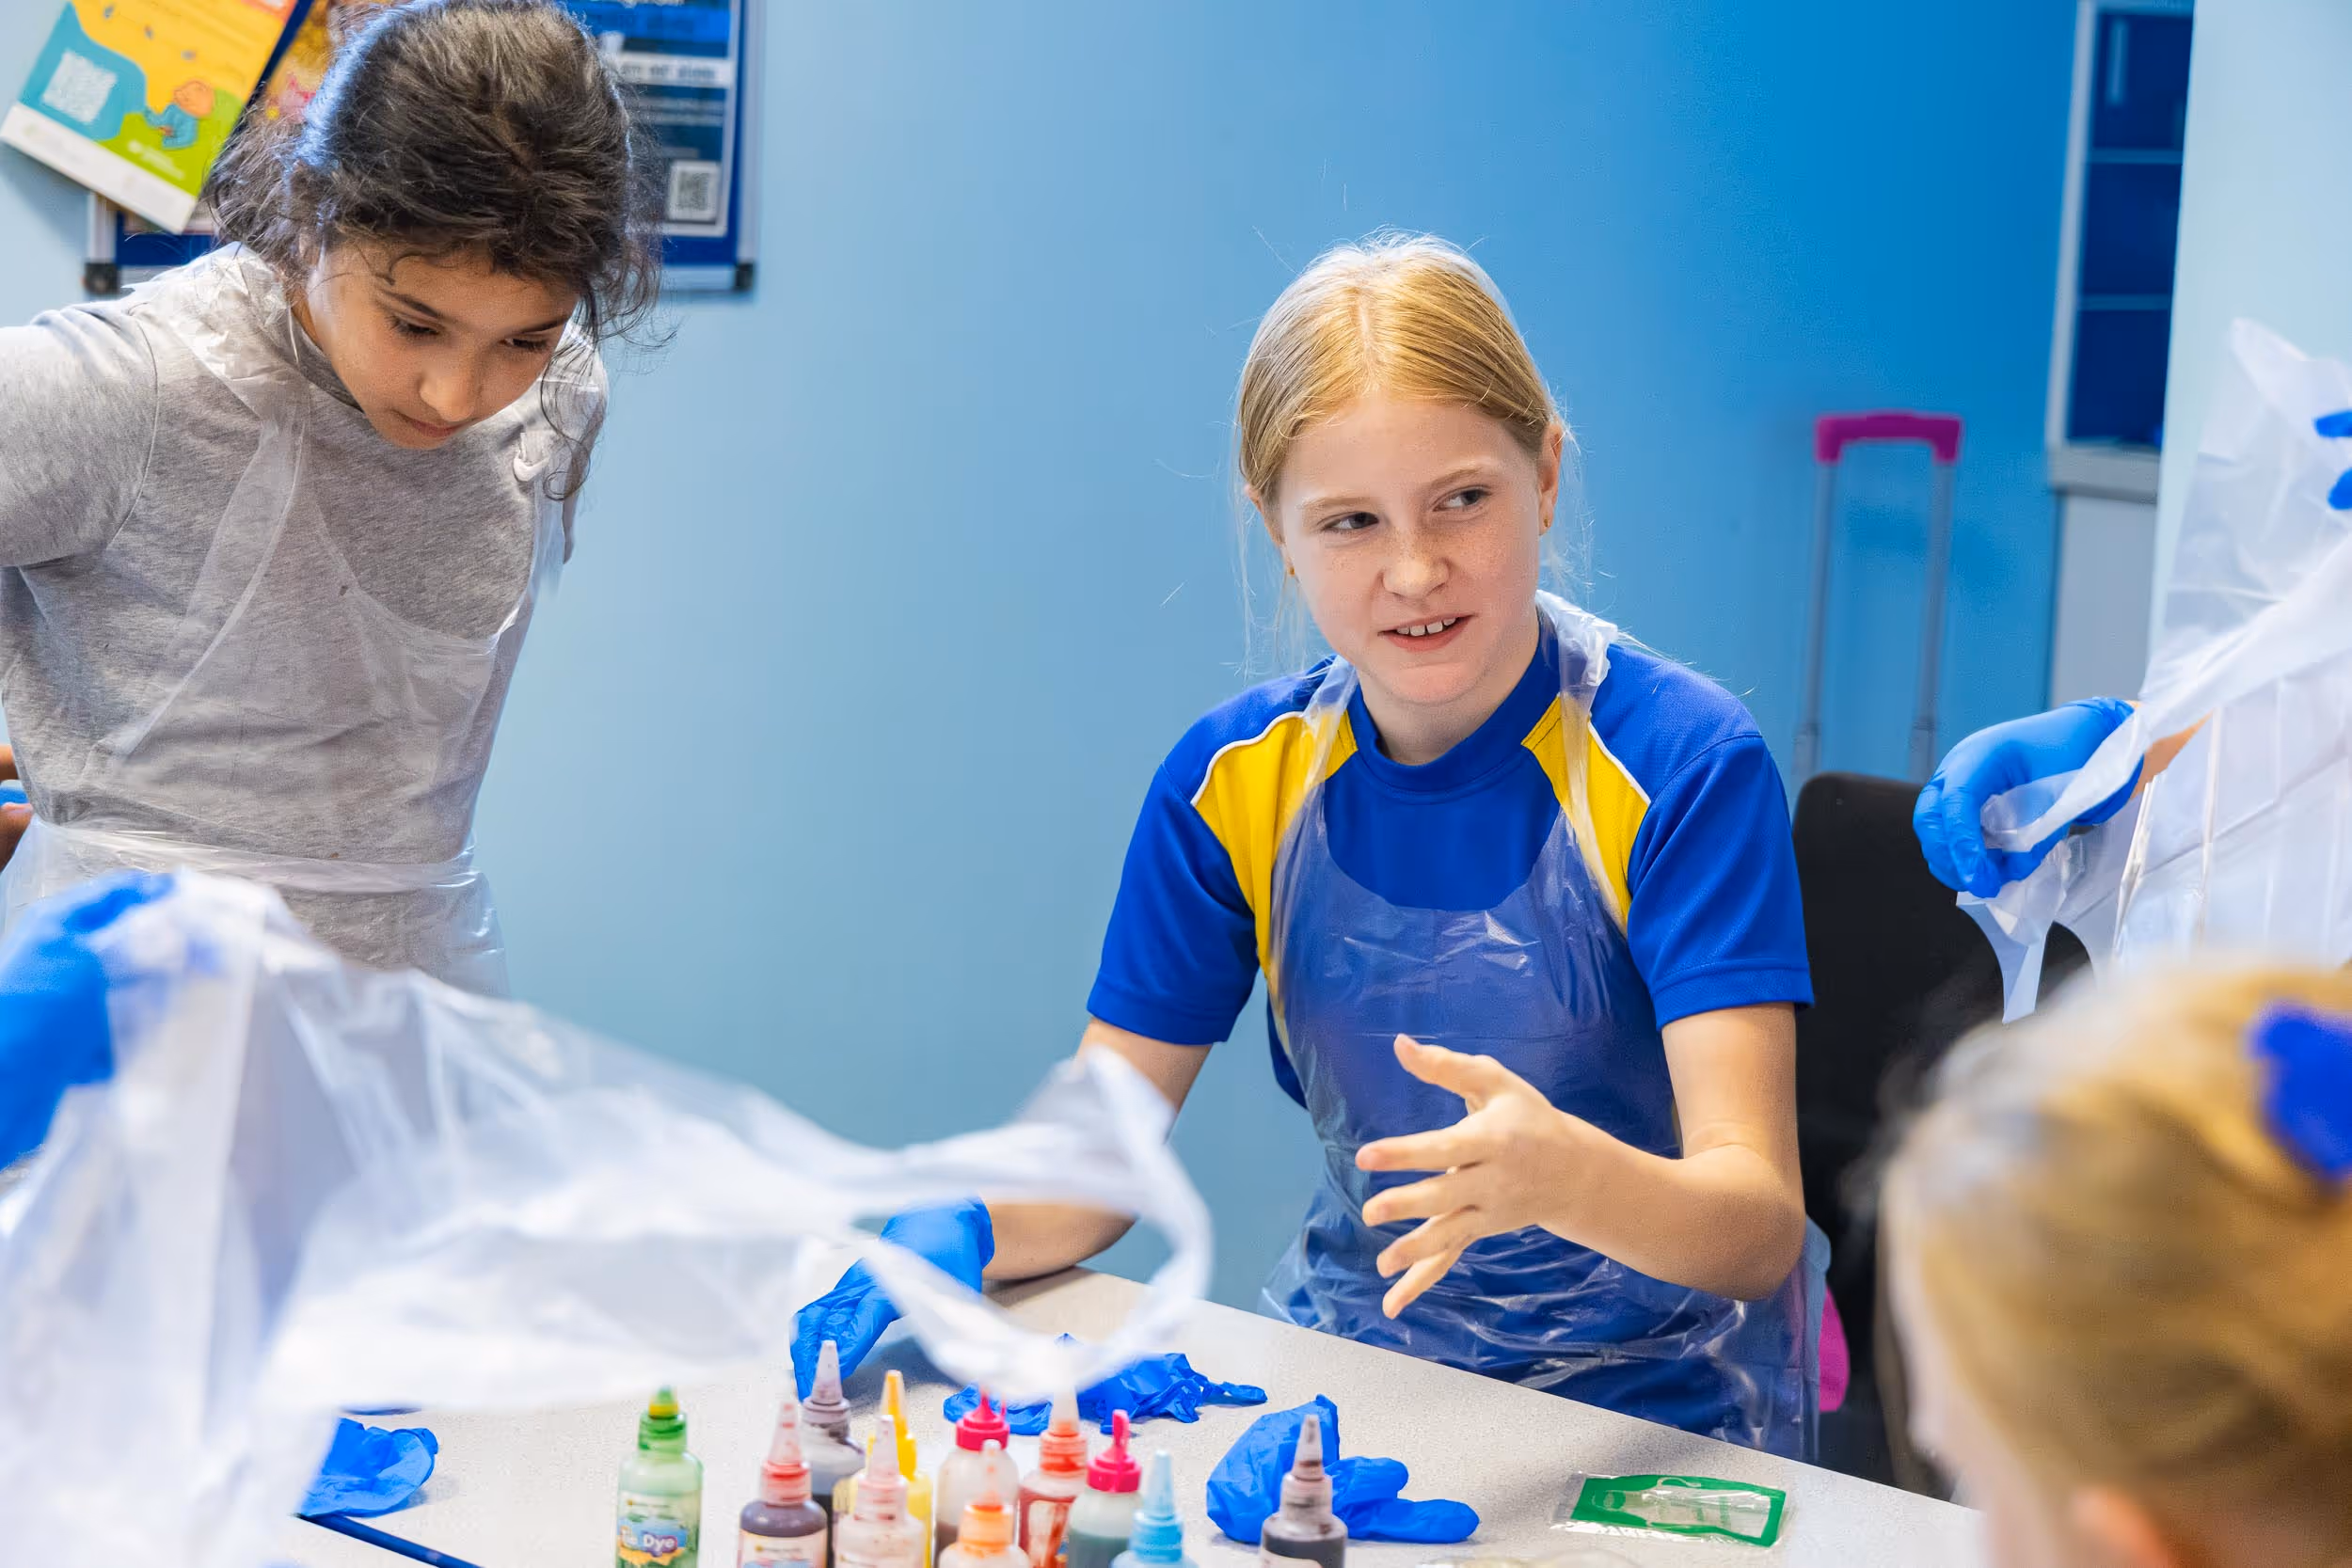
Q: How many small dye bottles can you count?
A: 11